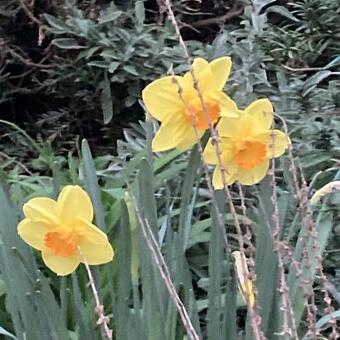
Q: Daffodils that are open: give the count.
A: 3